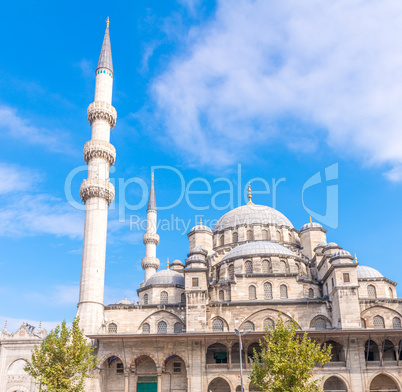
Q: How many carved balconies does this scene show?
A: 5